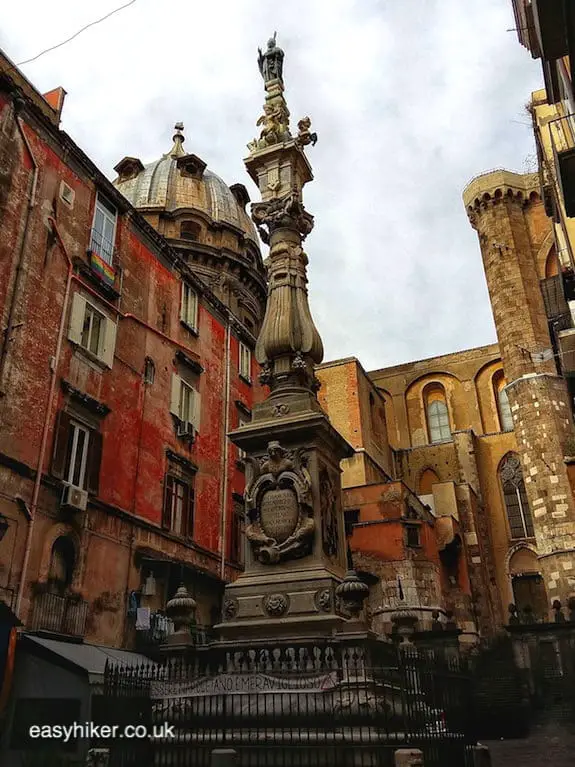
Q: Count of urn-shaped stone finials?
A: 3